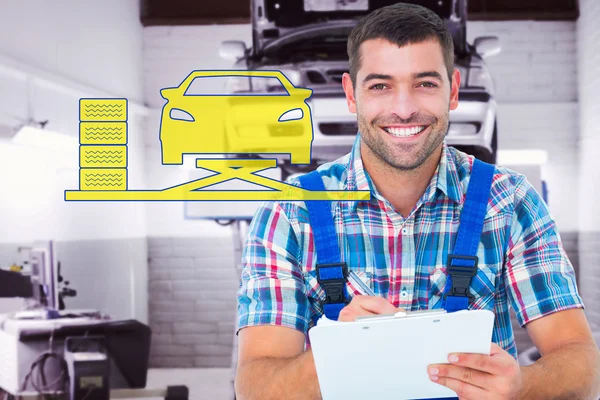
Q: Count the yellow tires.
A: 4